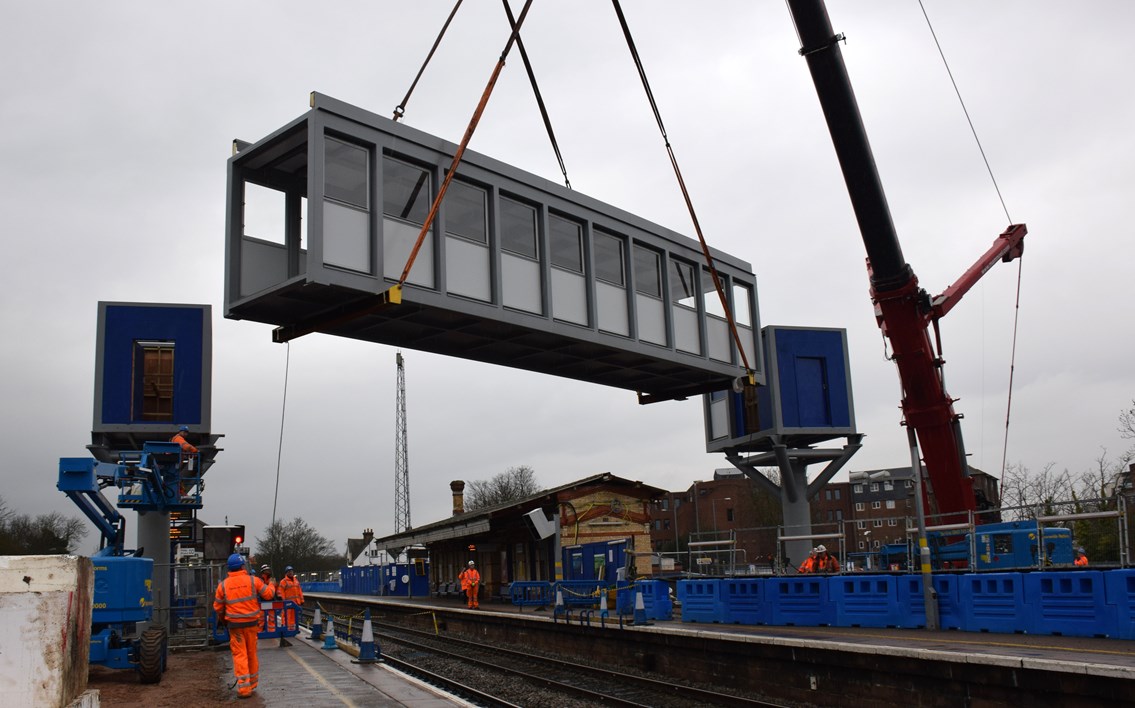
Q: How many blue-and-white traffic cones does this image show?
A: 6